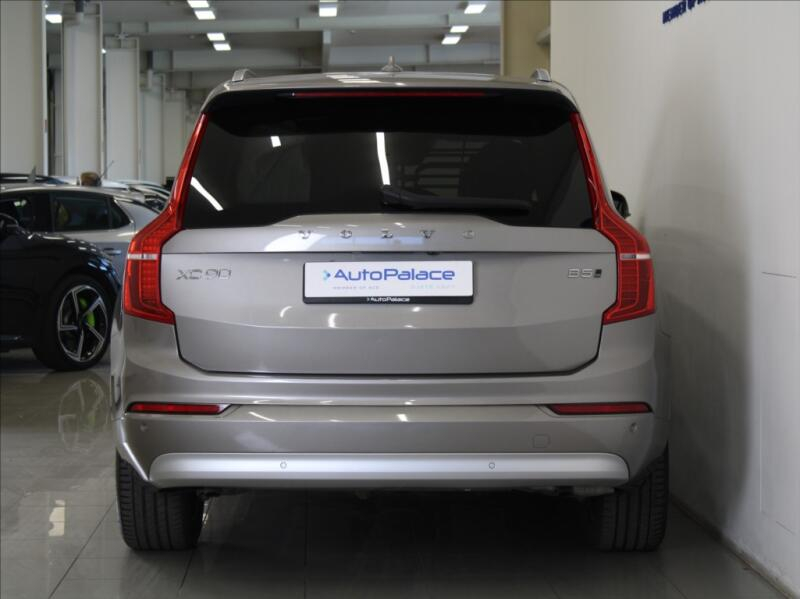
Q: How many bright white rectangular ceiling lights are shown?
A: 9